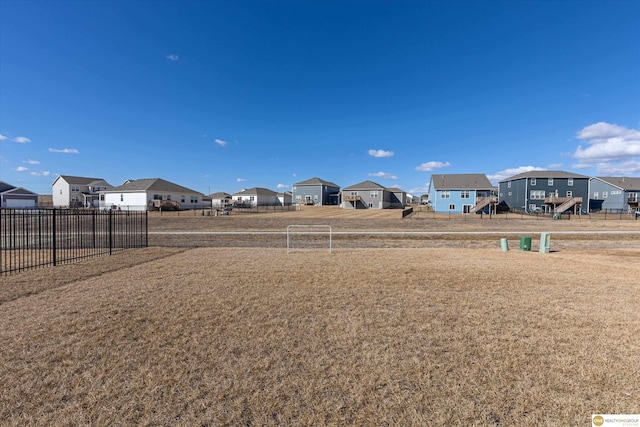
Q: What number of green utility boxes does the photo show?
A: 3